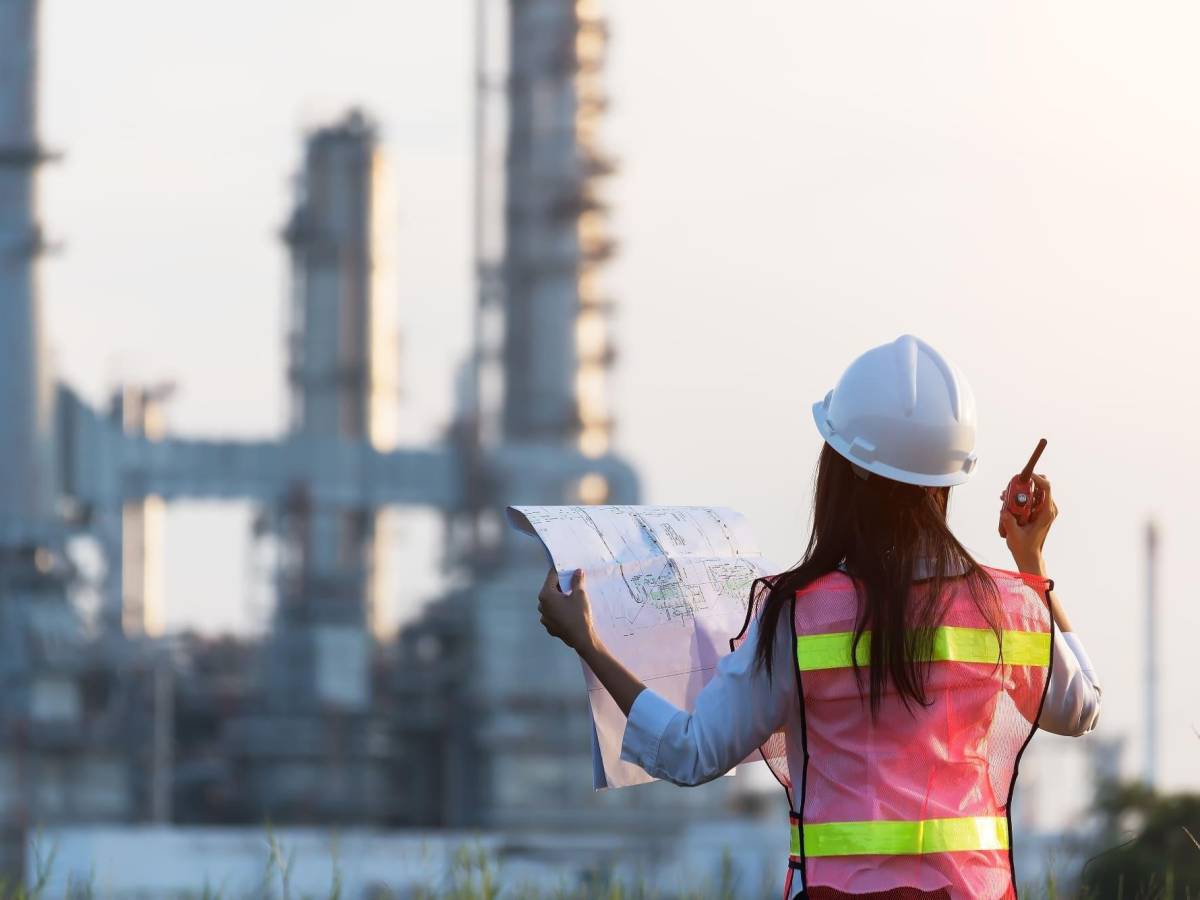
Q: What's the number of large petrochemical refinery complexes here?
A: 1